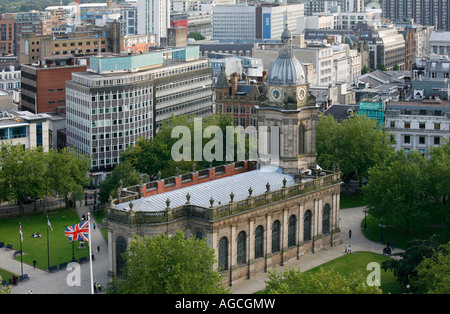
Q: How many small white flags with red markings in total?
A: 2